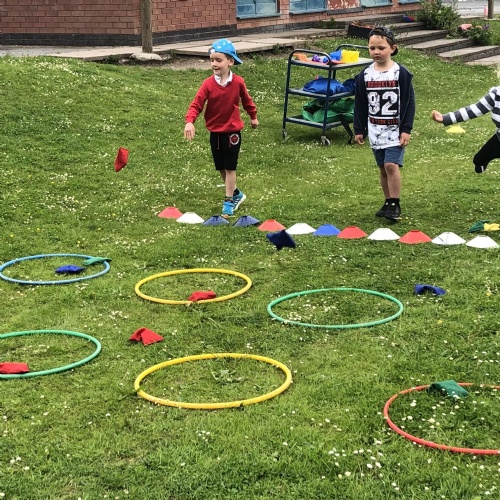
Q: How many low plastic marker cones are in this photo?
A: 13